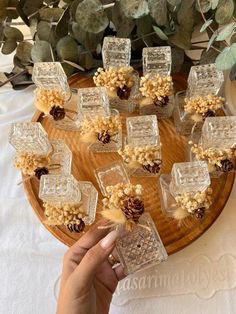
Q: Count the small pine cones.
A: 11